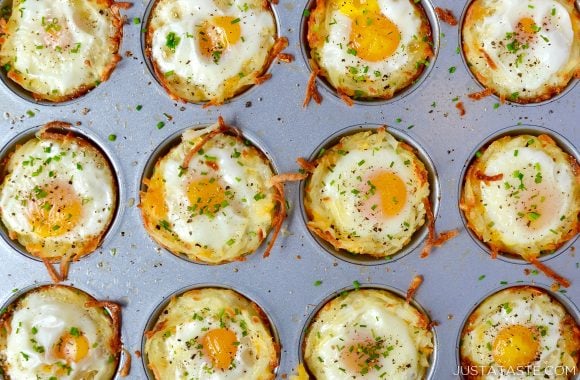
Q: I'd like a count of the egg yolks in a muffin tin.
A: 12